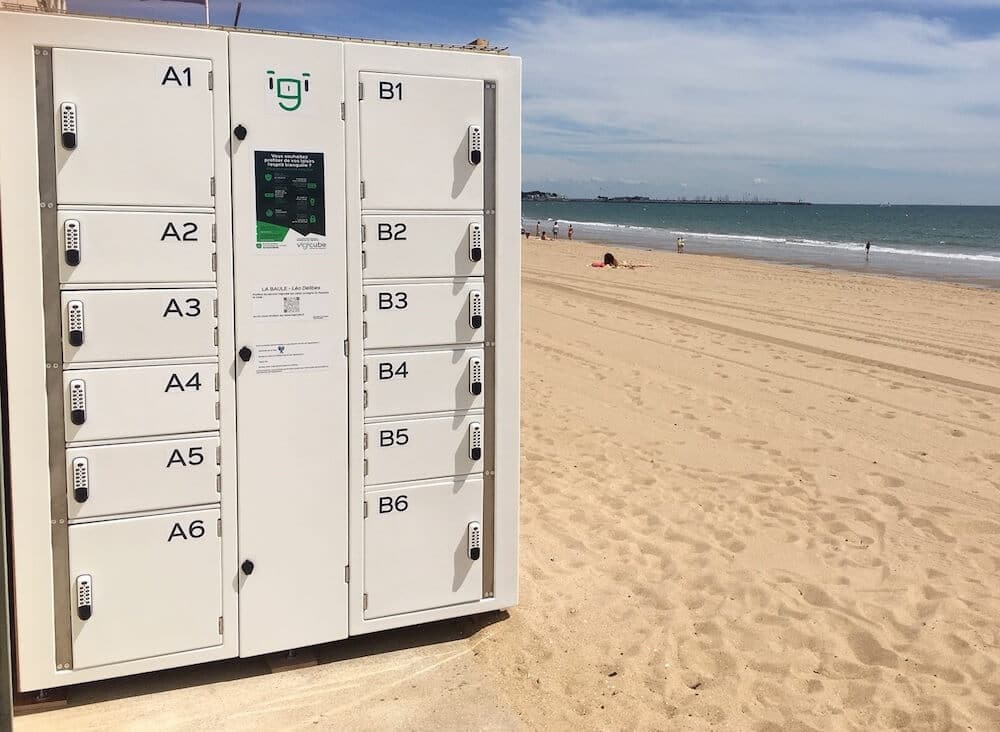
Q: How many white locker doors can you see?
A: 12